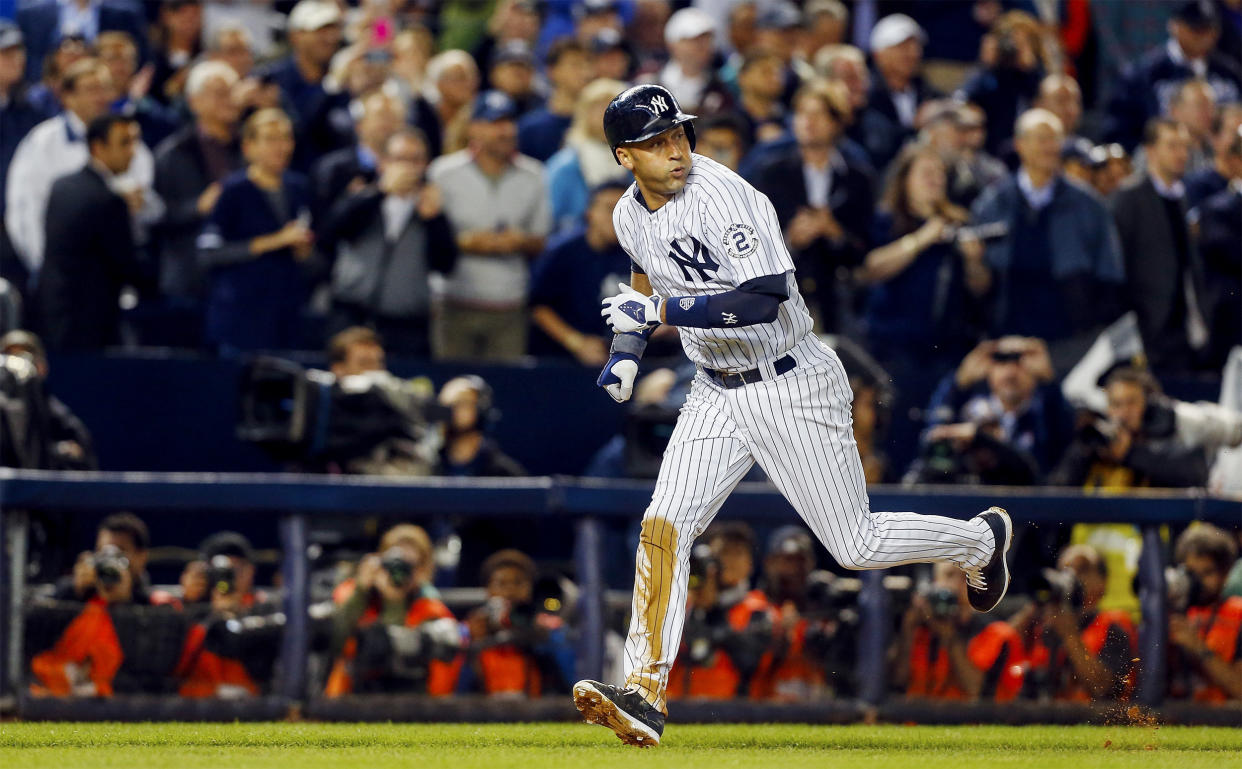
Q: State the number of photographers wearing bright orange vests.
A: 9